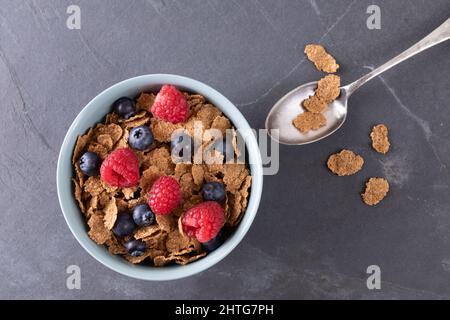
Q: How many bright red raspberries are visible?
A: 4